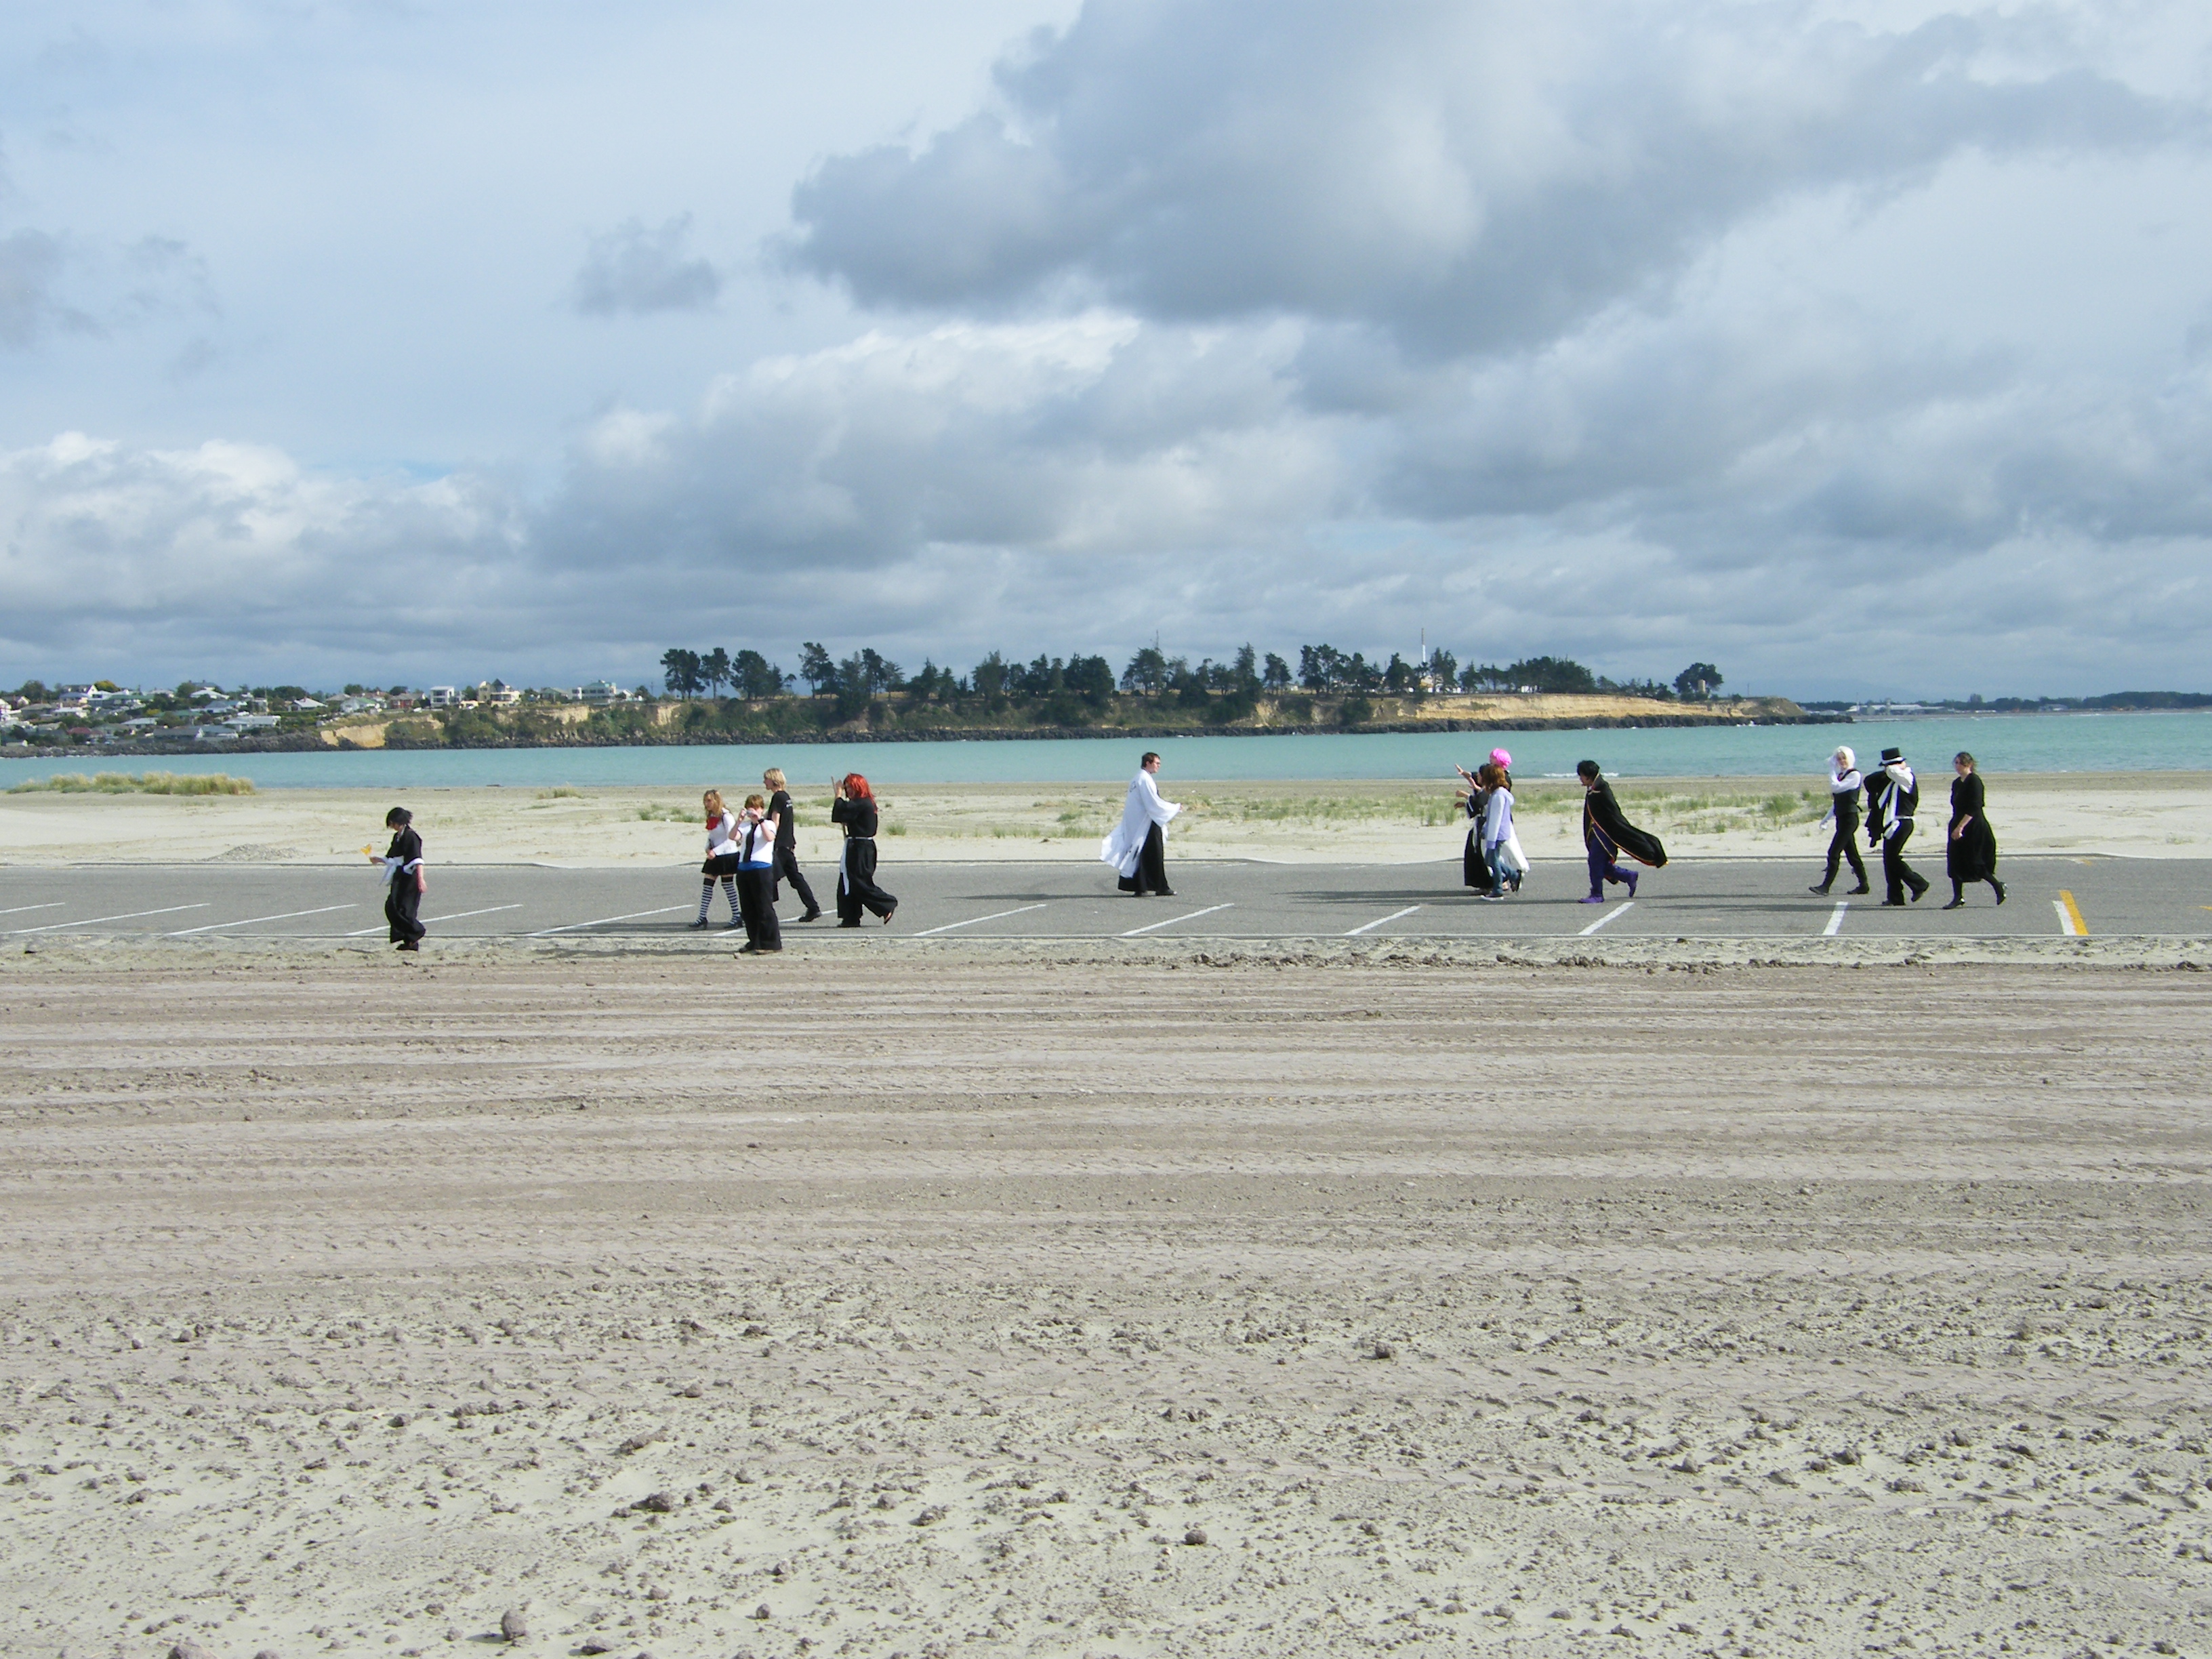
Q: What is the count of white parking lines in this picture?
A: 12